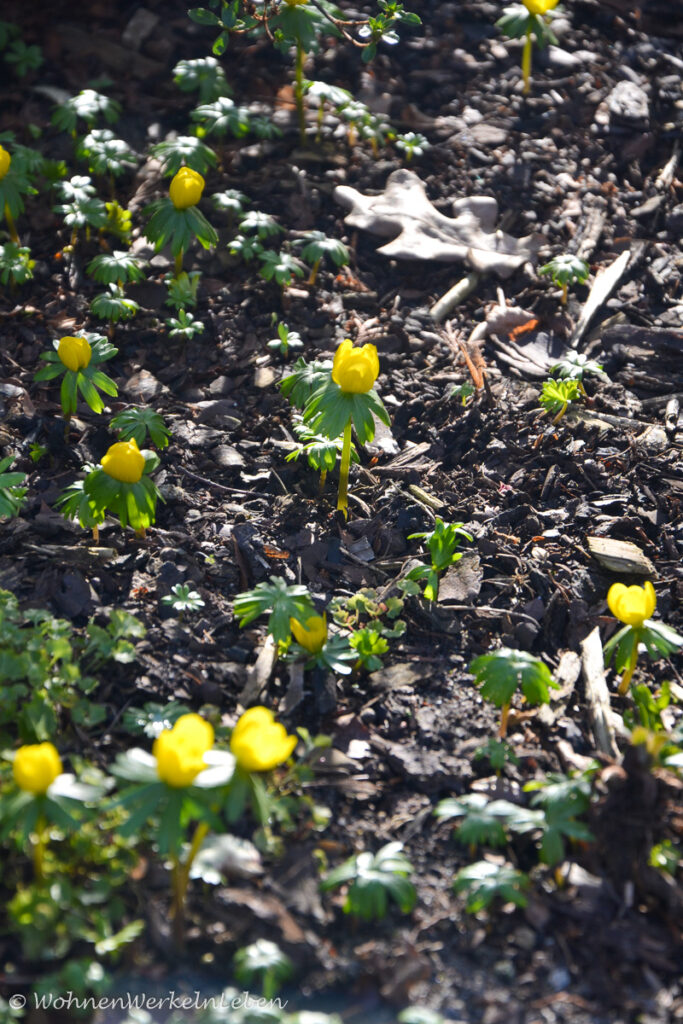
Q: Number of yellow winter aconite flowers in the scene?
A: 12